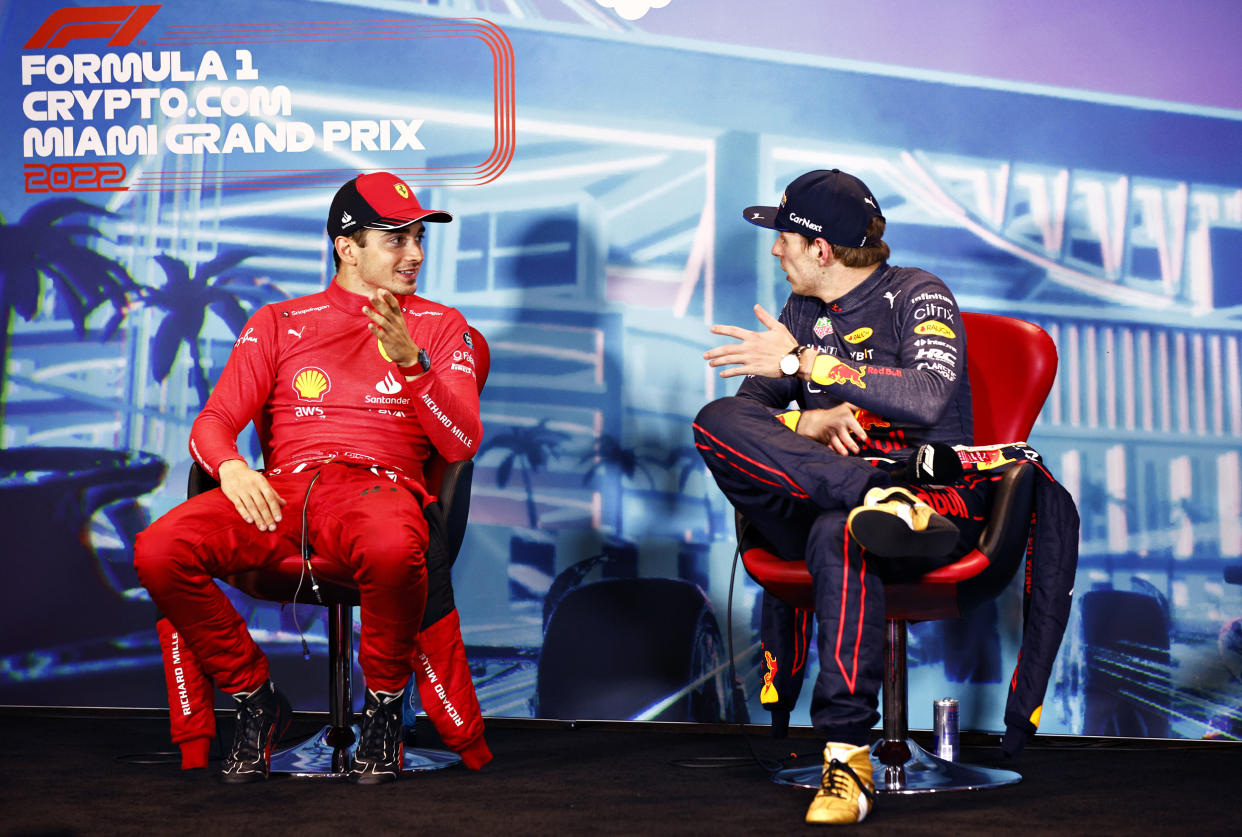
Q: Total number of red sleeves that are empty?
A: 2